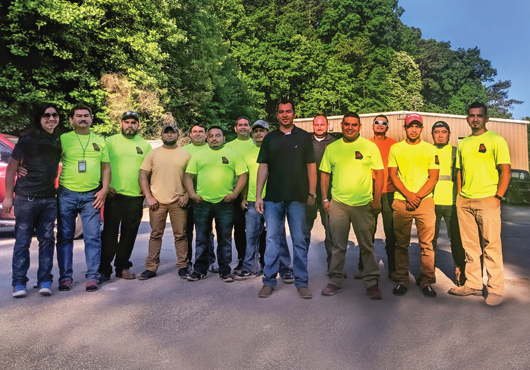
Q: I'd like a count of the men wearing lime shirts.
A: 10